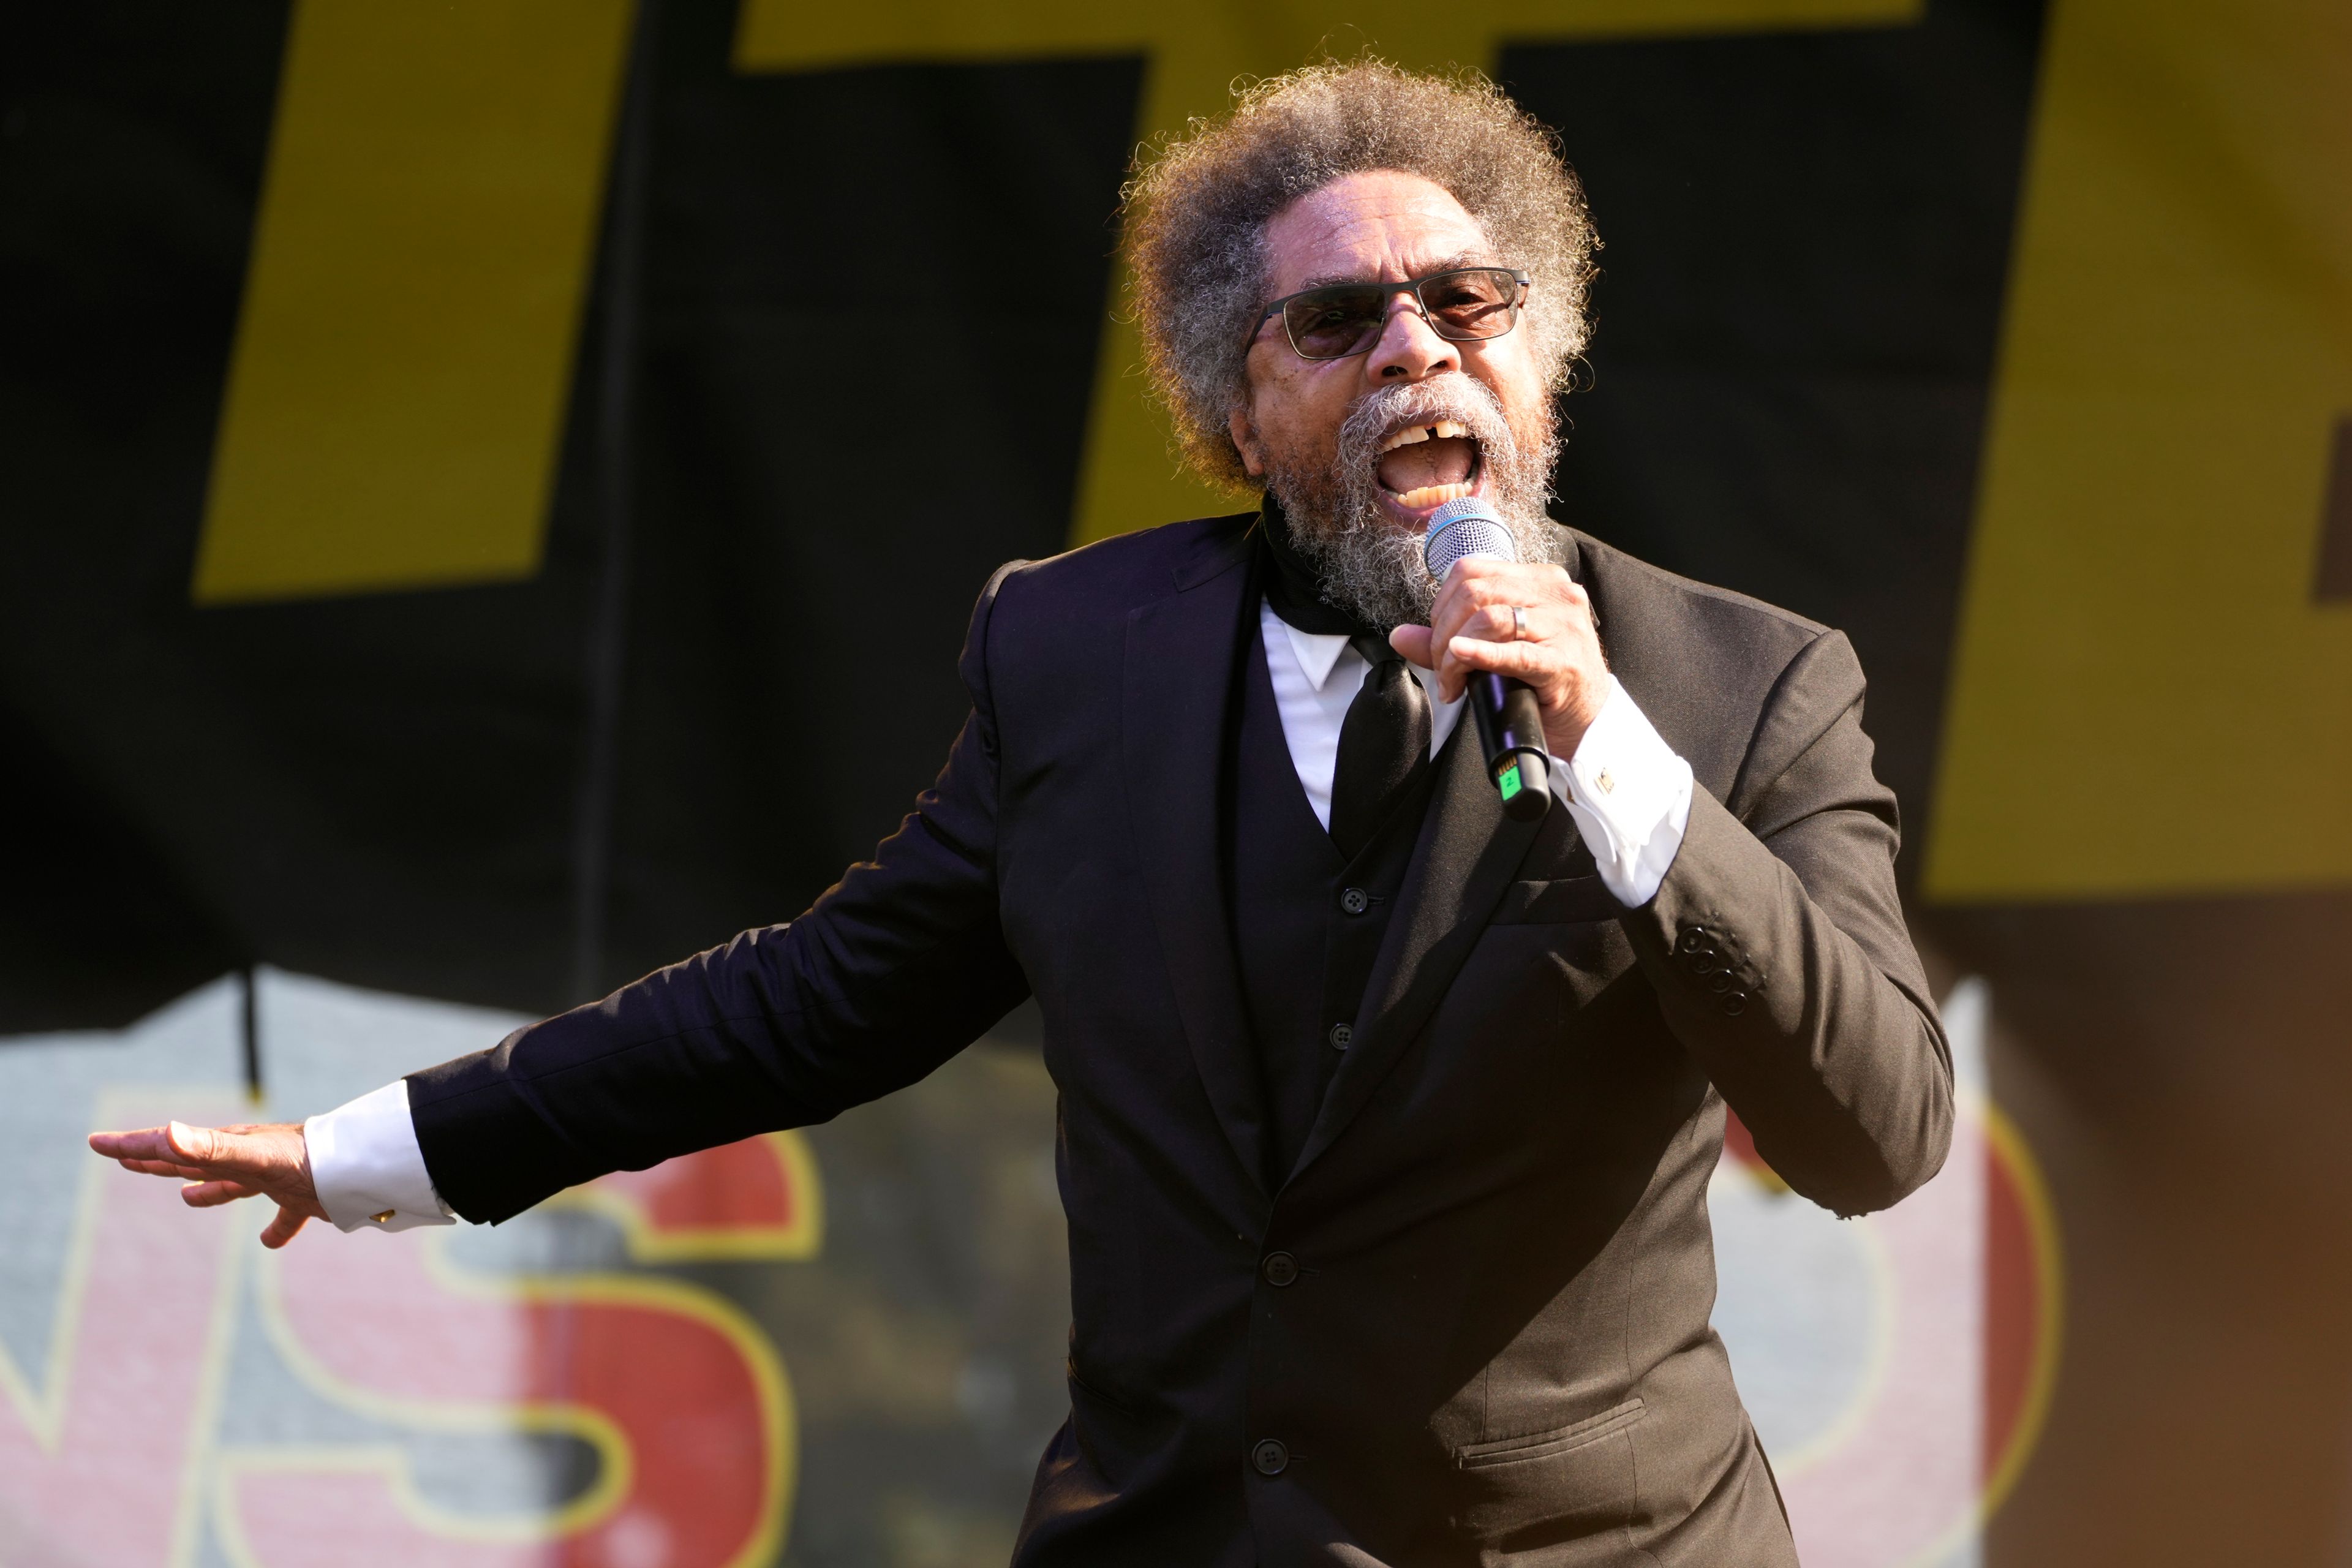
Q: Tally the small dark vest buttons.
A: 2